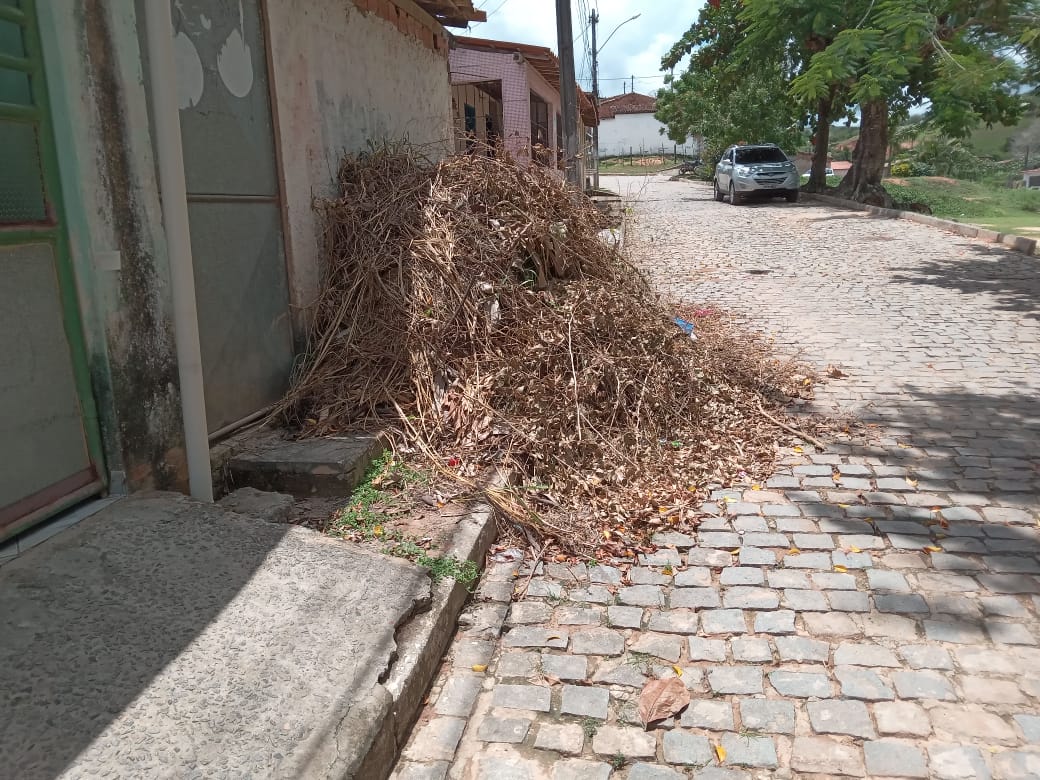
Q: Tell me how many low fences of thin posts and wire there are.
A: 1